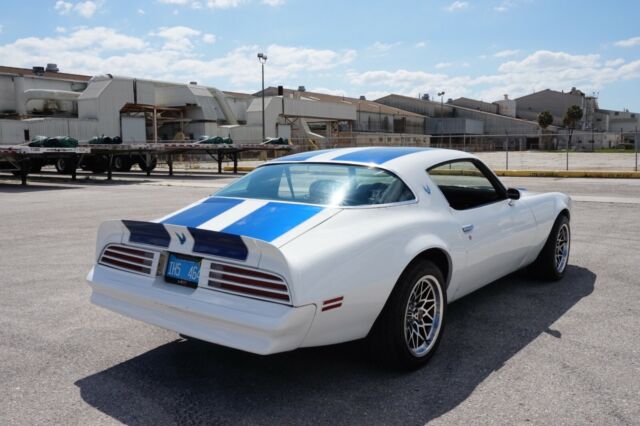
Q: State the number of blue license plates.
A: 1